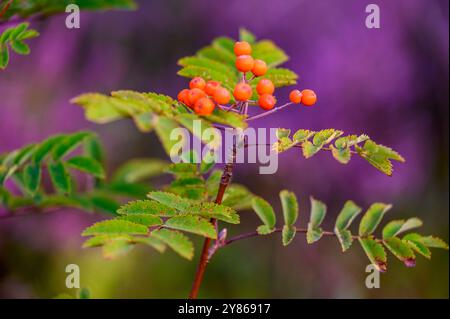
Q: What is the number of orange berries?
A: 14